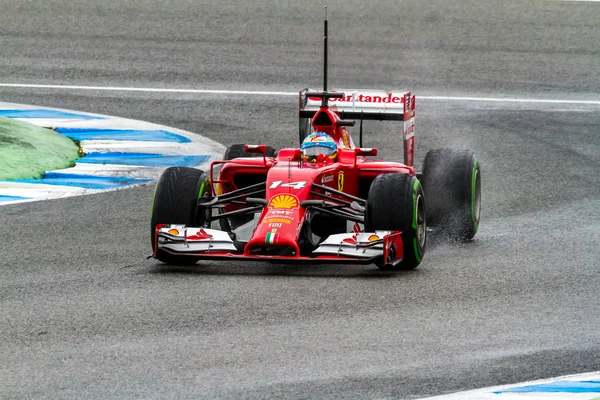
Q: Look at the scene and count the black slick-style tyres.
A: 4